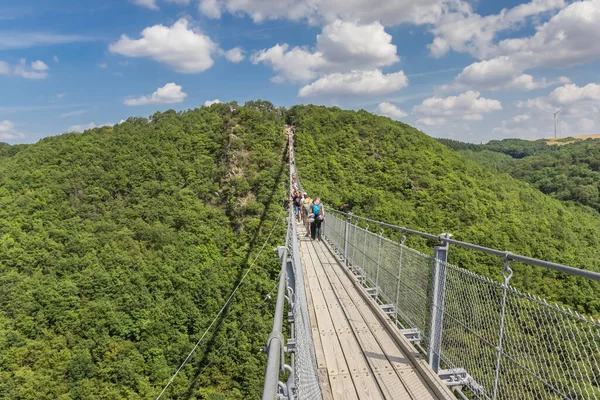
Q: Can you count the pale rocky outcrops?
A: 1